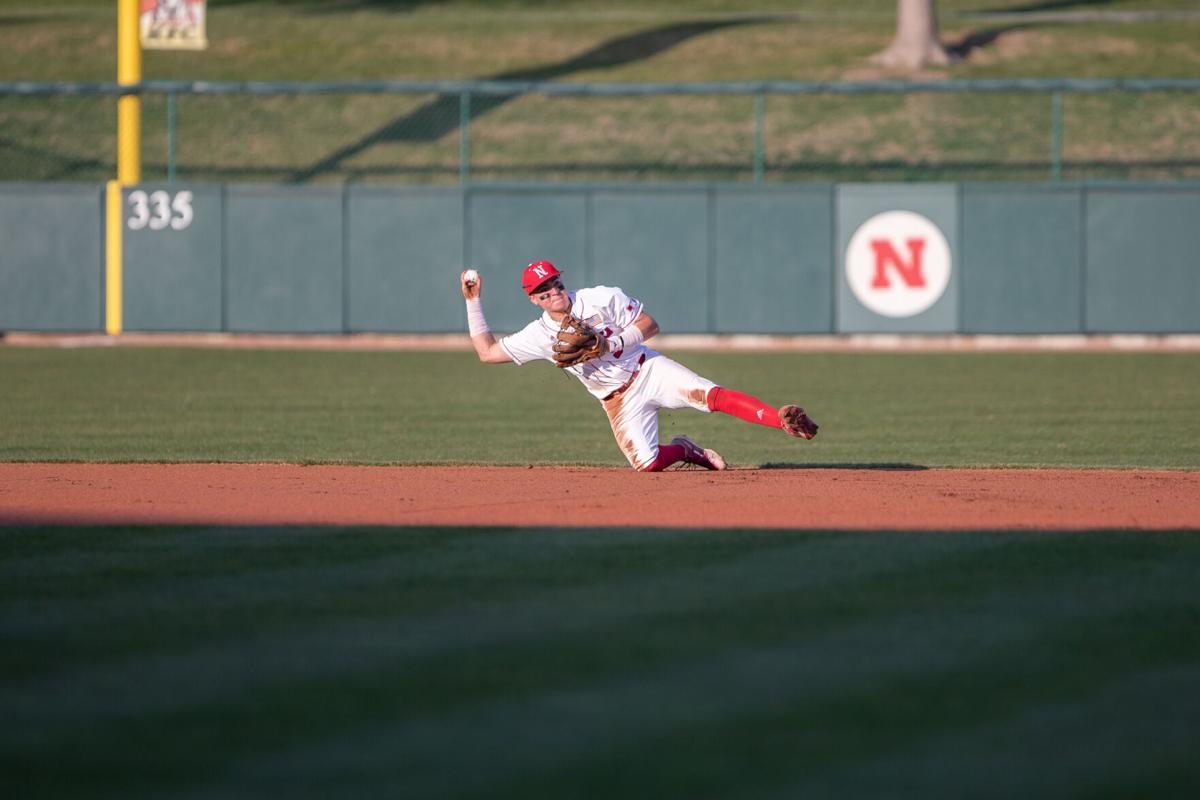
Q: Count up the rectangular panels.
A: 10